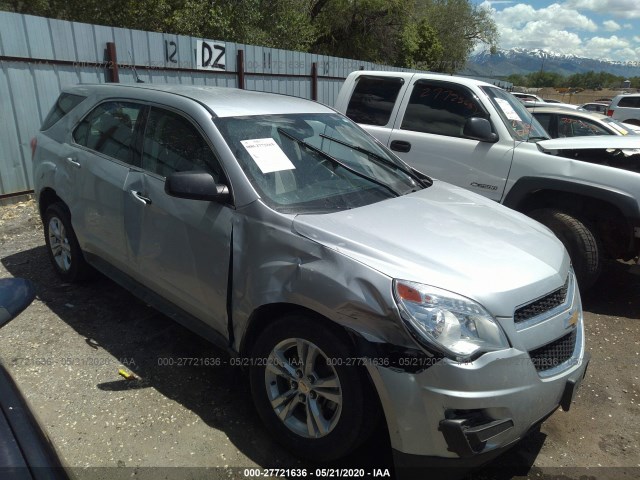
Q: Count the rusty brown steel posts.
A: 3